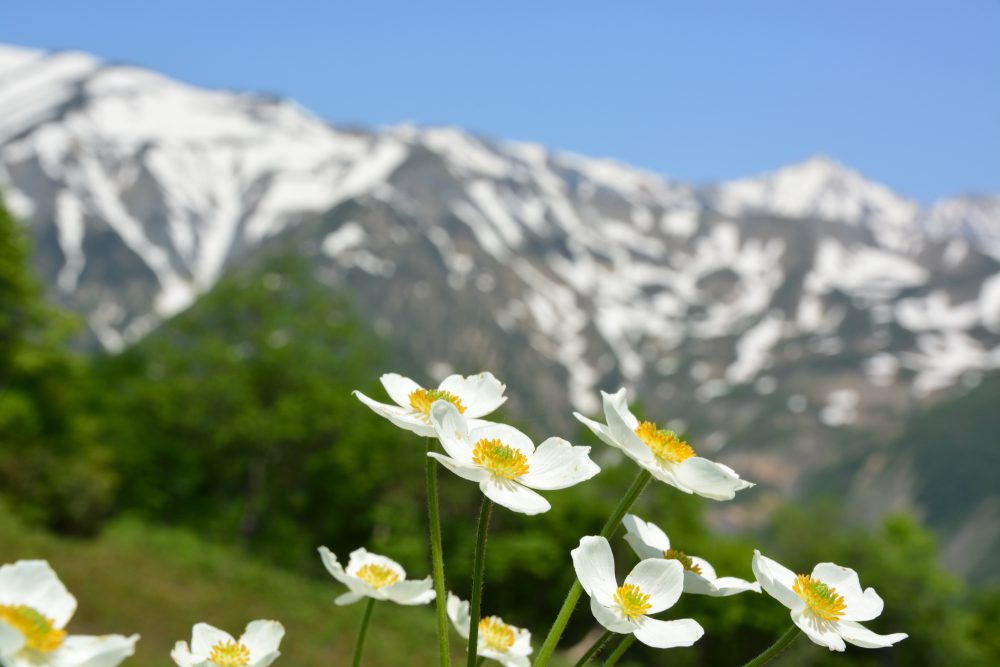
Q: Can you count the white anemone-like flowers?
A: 10